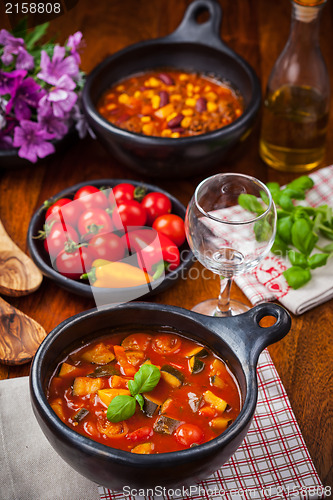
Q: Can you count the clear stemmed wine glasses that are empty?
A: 1